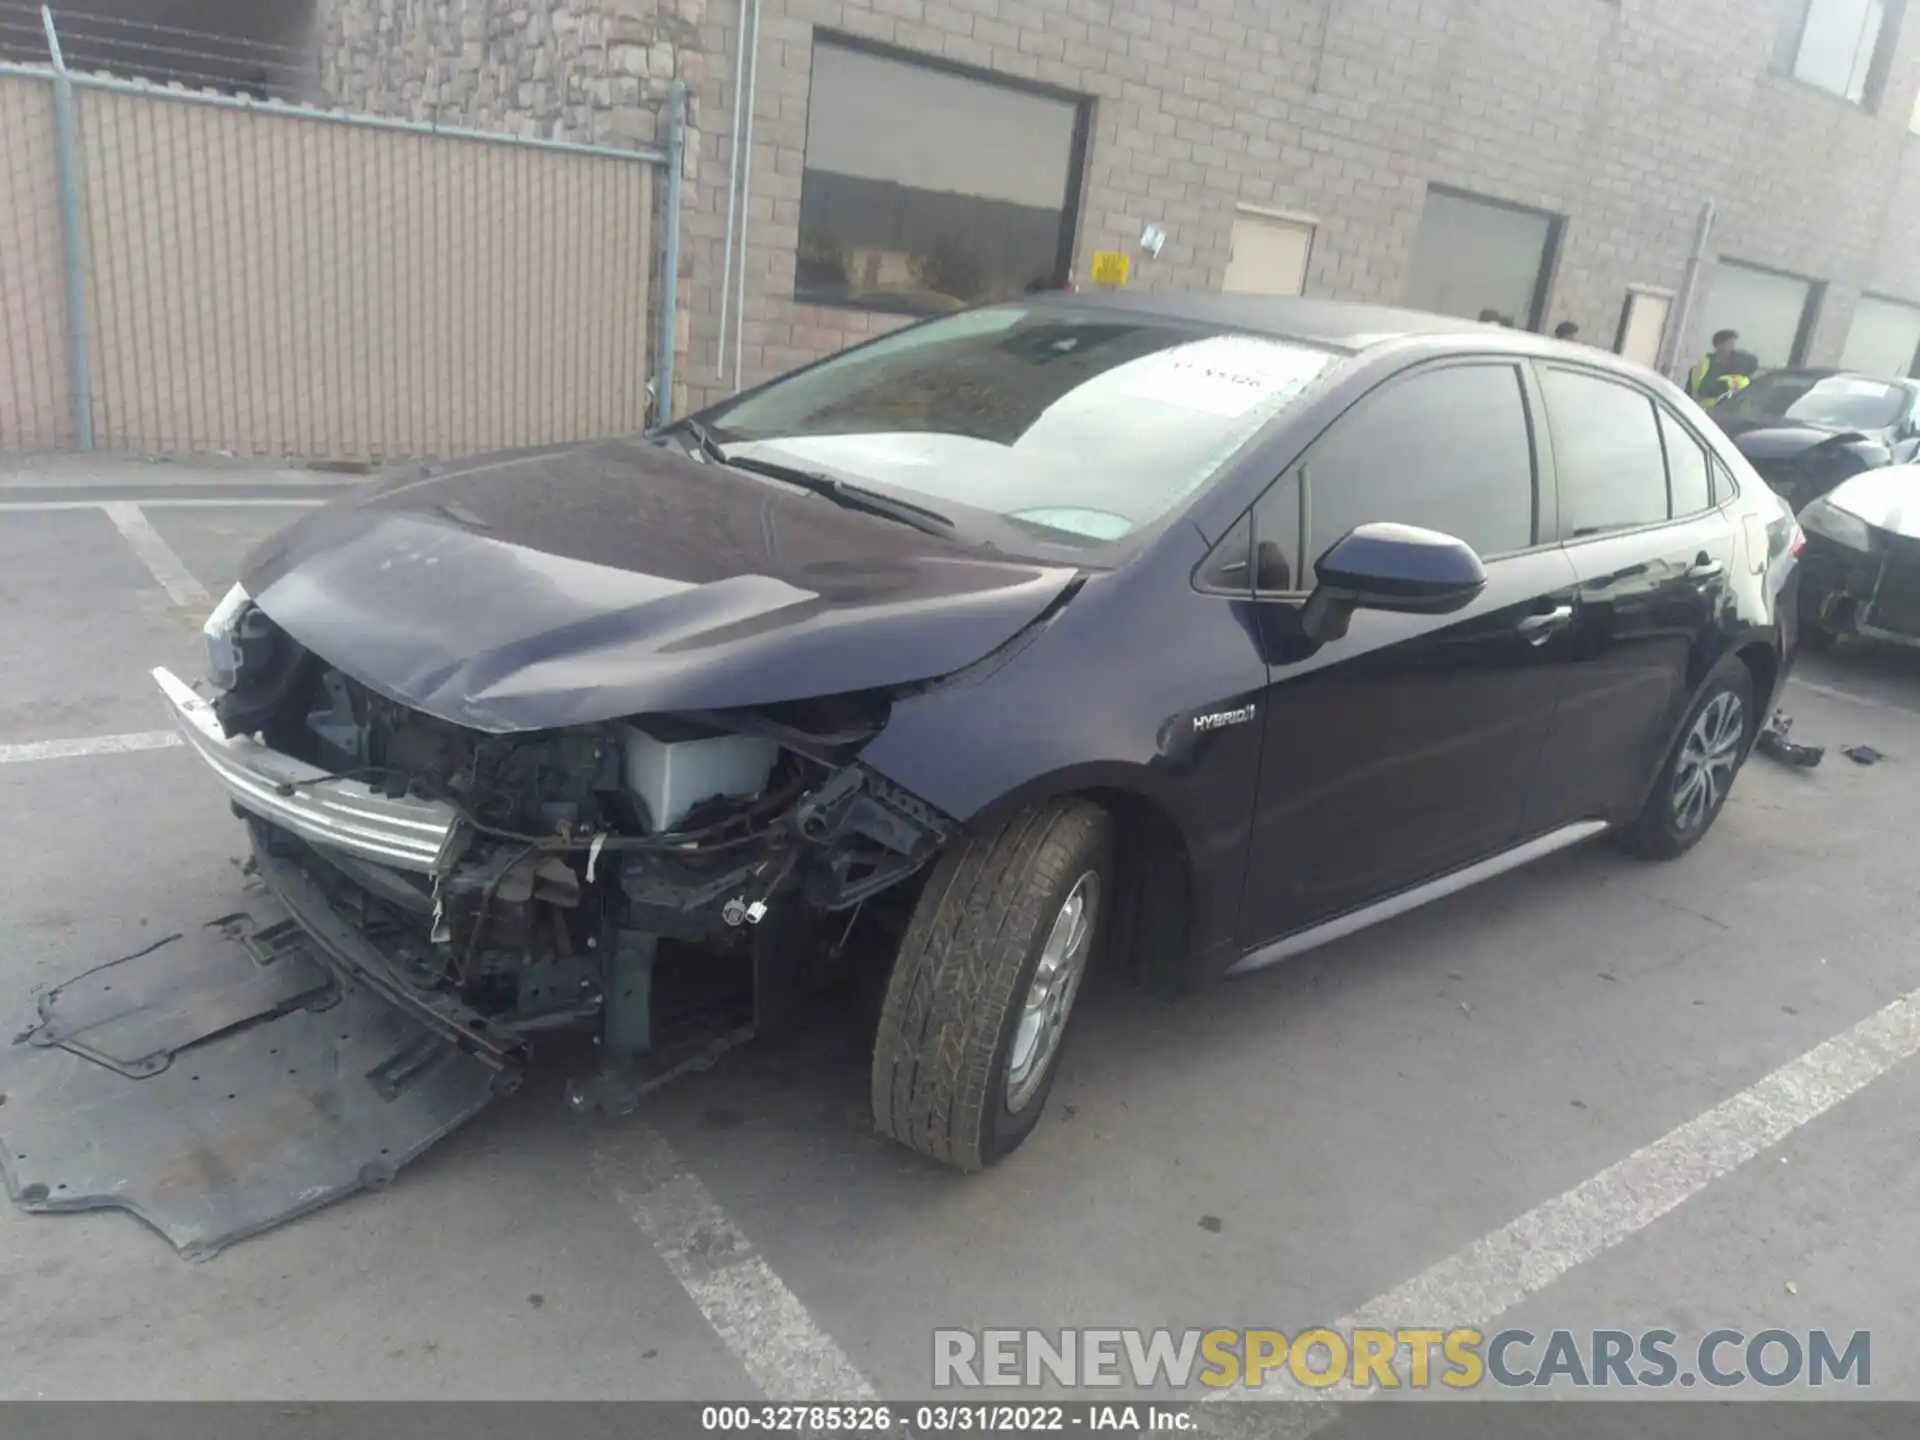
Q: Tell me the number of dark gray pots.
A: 0